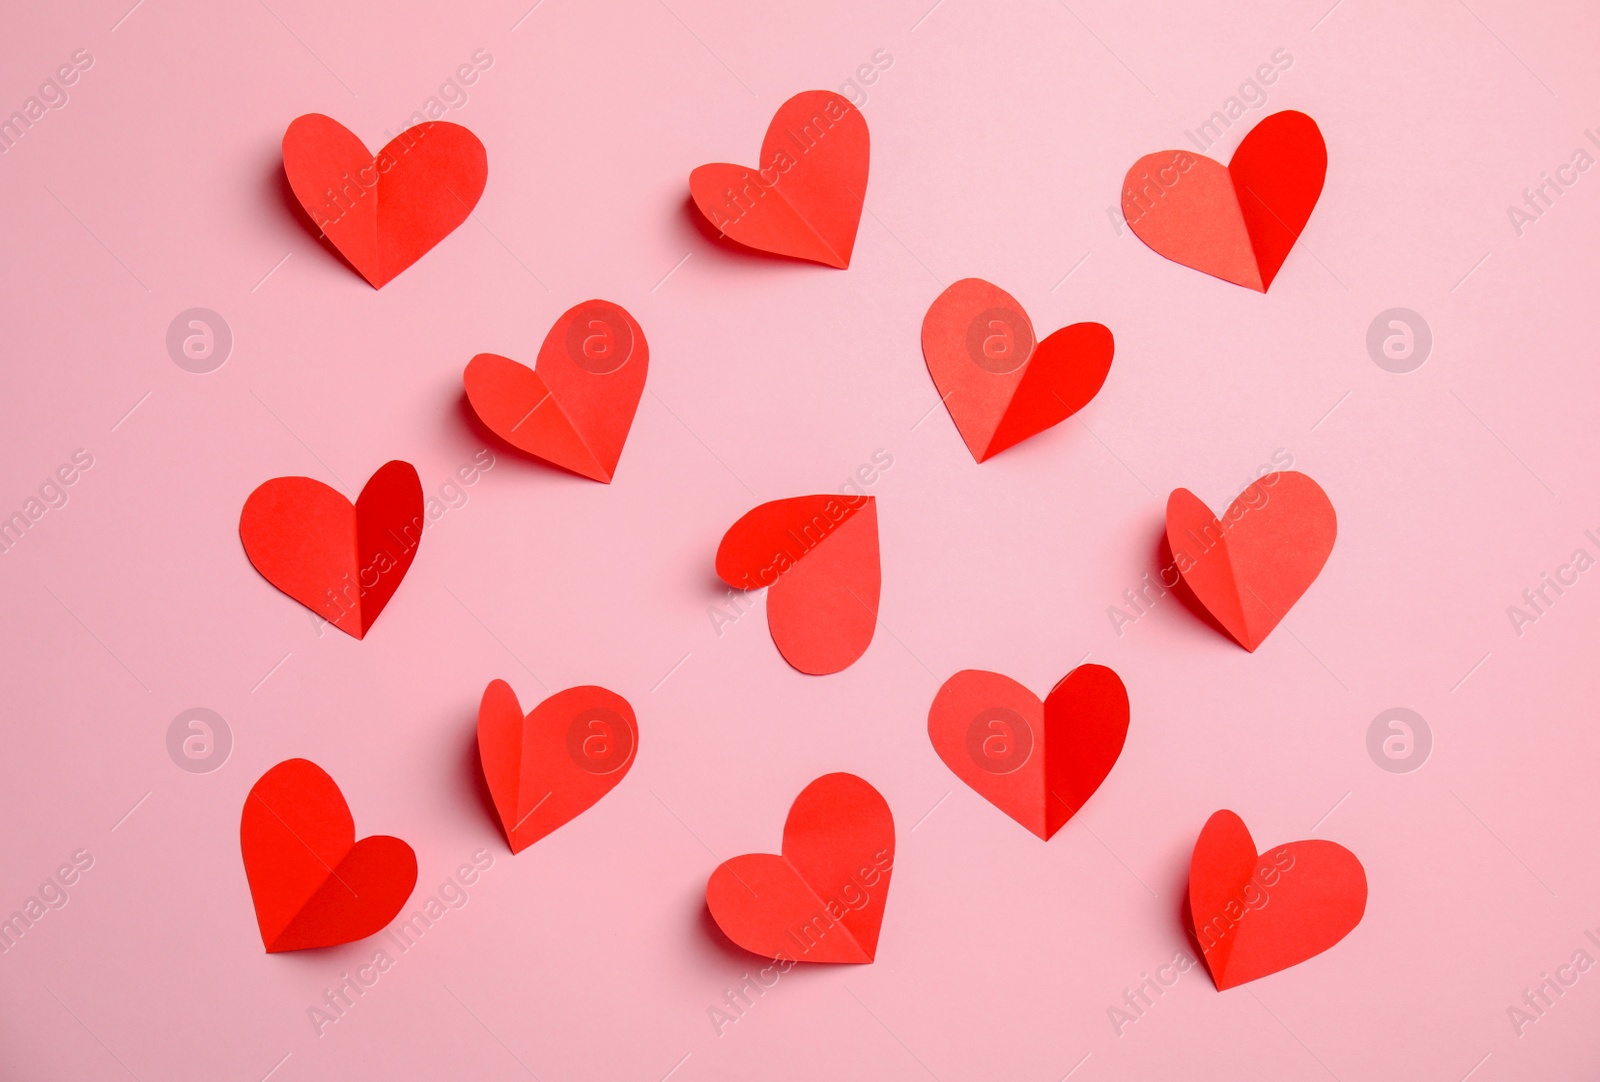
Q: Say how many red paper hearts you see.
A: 13